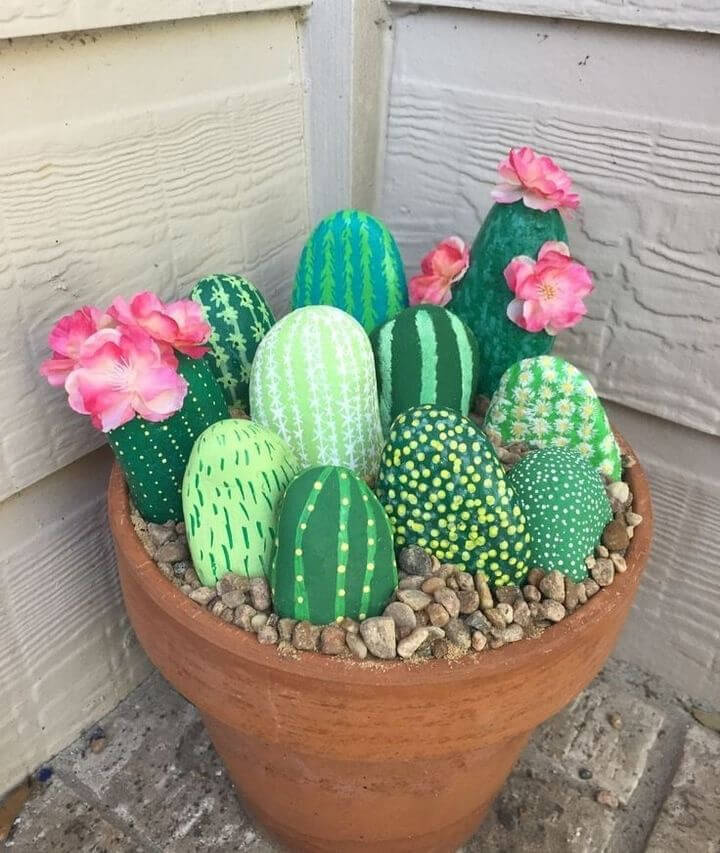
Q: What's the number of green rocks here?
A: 11